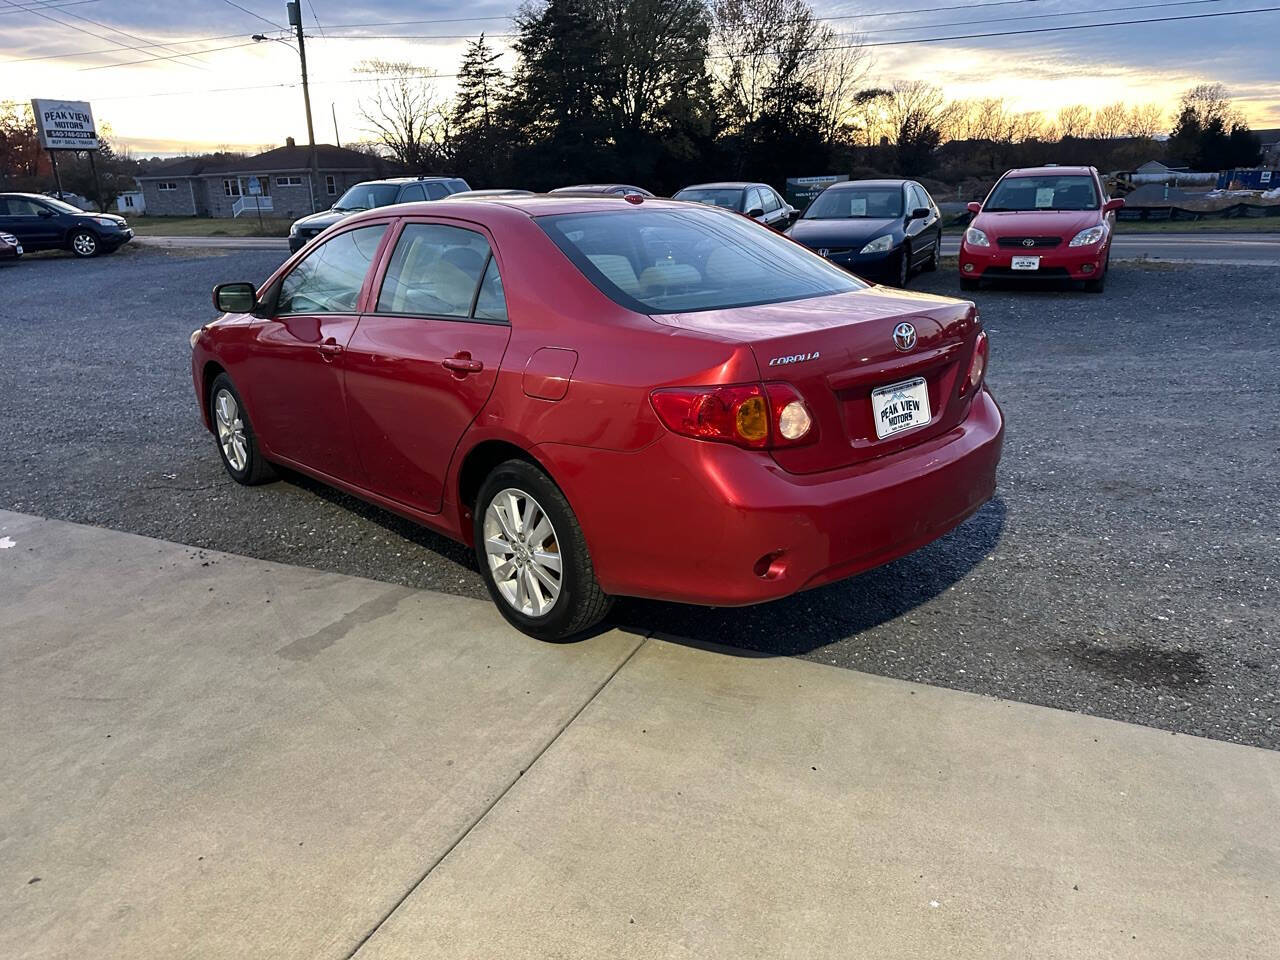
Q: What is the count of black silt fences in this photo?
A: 1